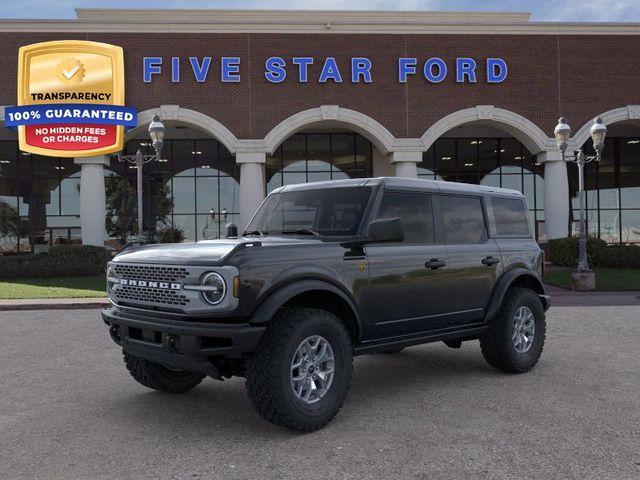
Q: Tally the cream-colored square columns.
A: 4